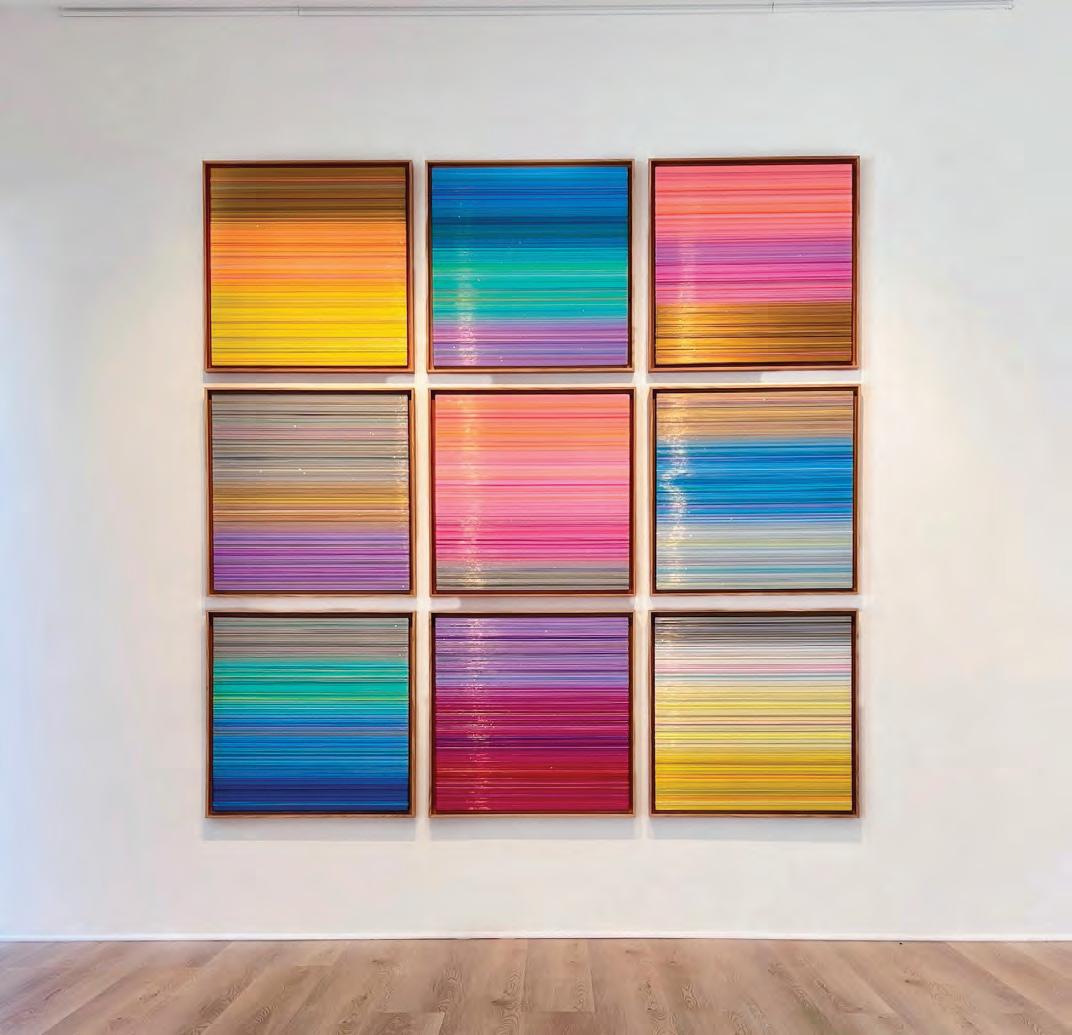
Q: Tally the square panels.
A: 9